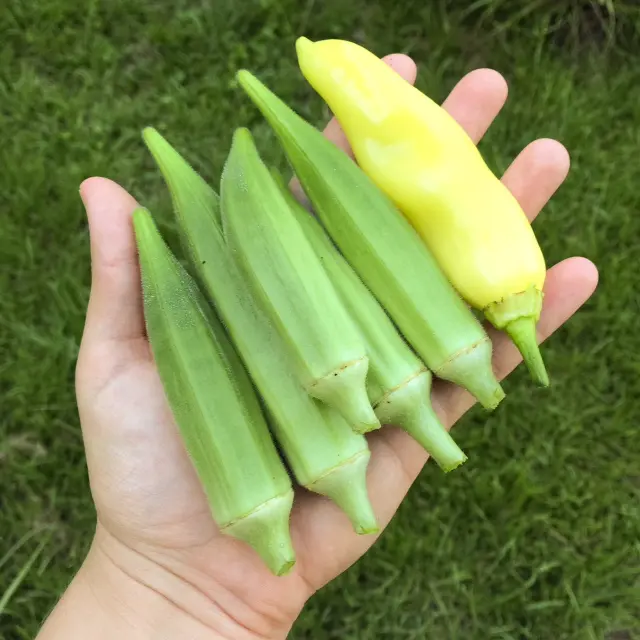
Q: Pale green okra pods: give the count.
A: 5